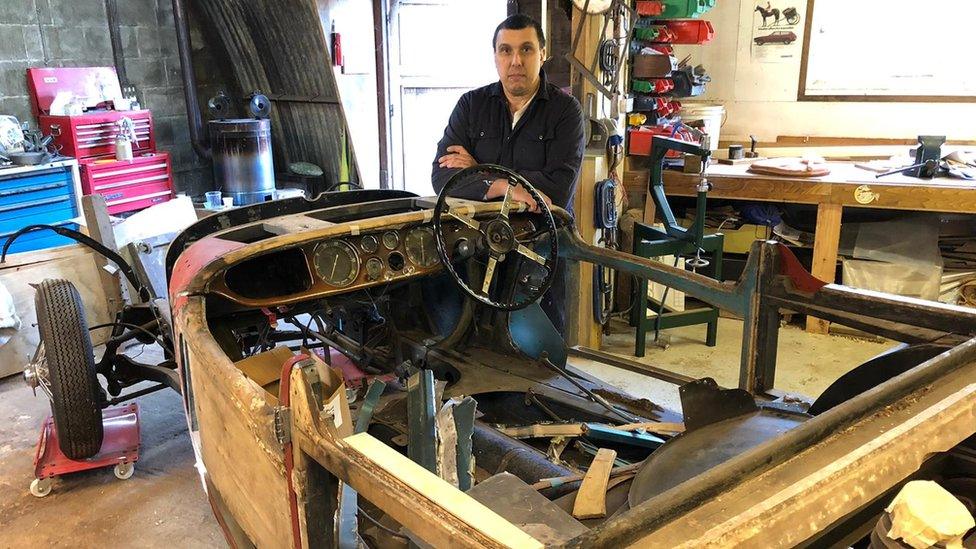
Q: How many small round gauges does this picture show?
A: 4